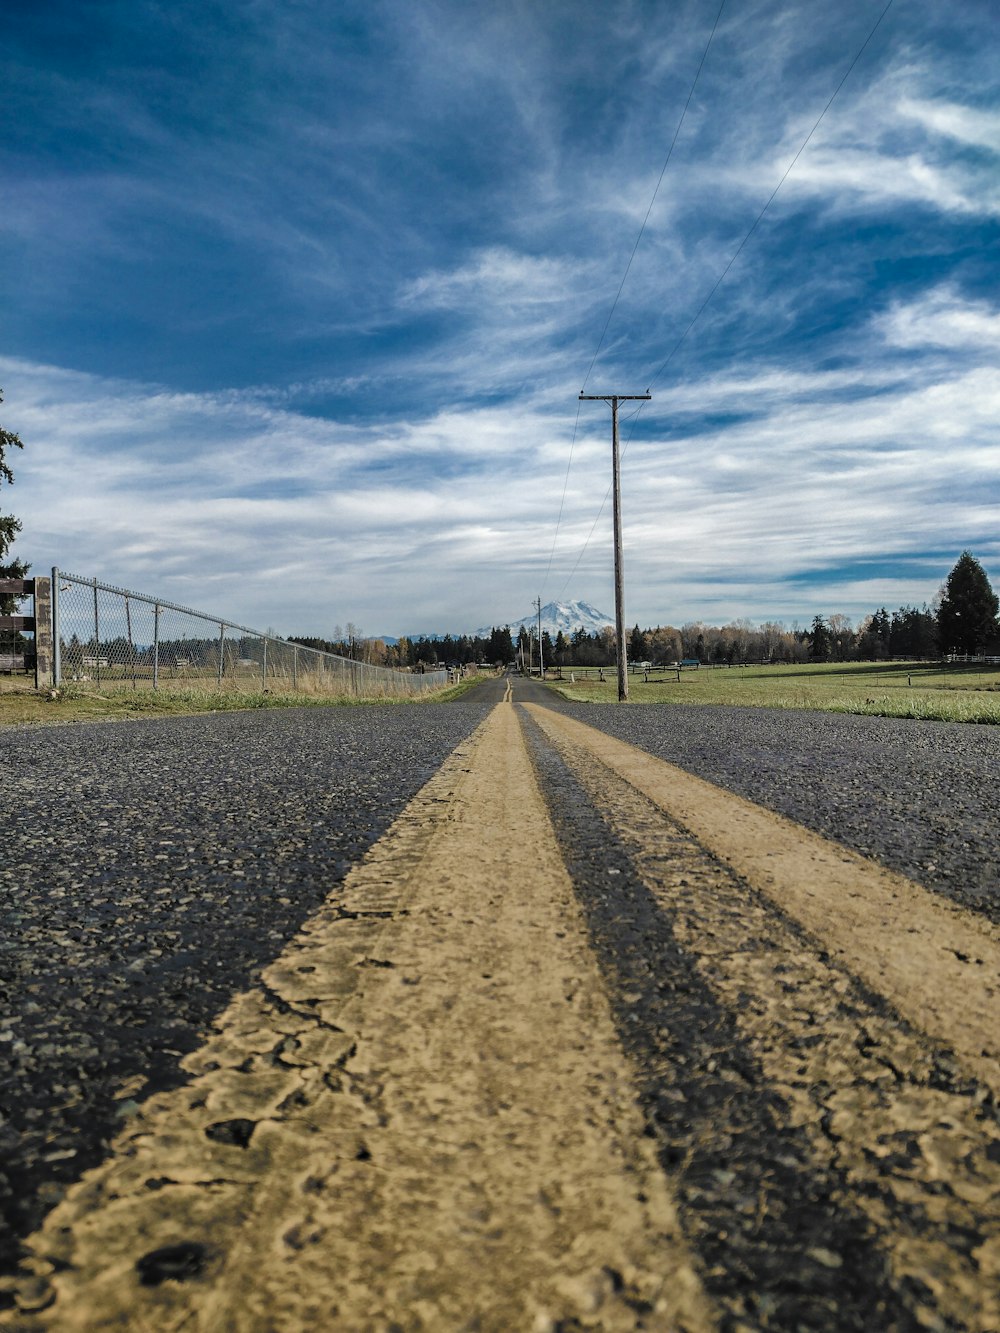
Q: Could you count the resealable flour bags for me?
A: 0